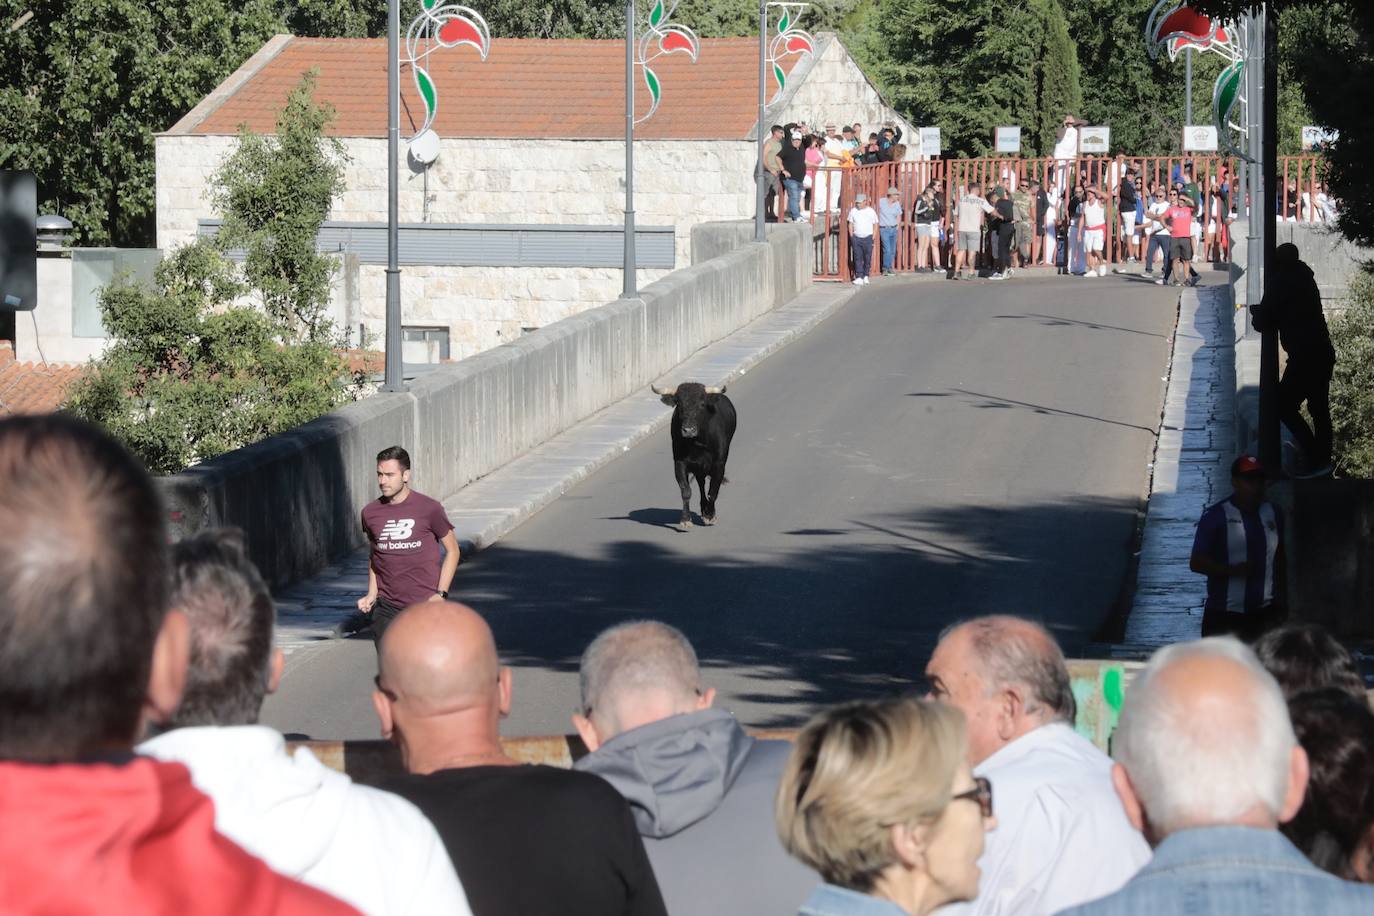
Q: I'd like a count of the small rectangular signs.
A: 5